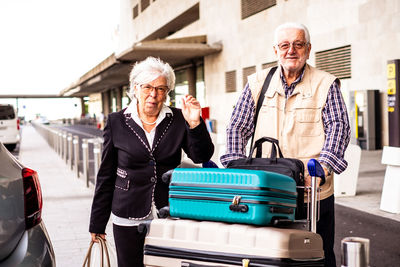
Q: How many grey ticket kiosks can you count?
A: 1